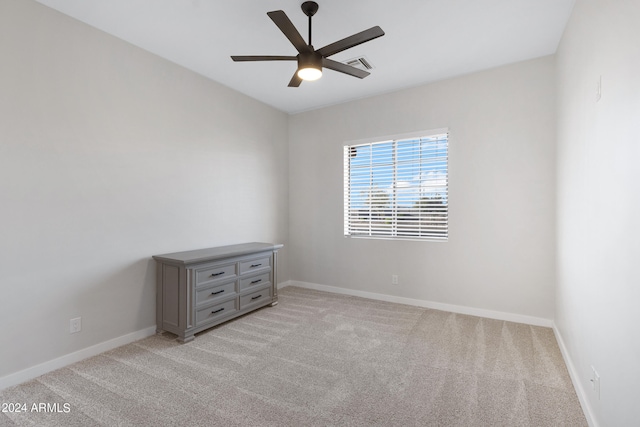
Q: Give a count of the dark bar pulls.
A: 6